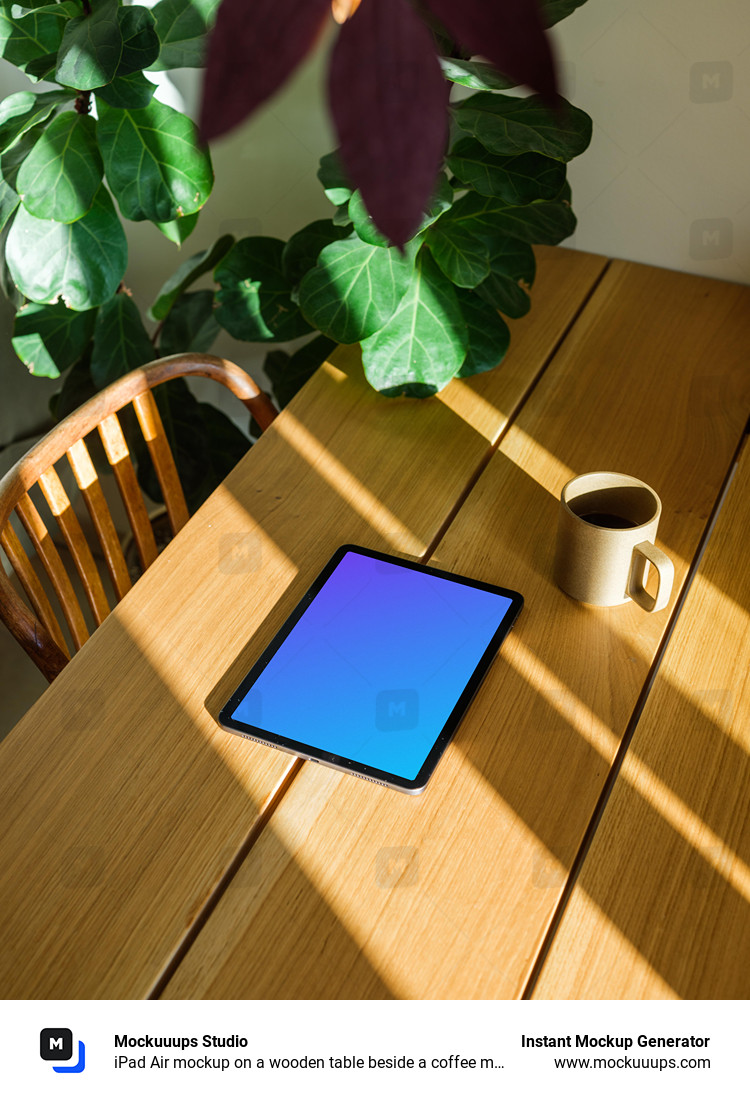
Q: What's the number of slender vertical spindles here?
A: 6